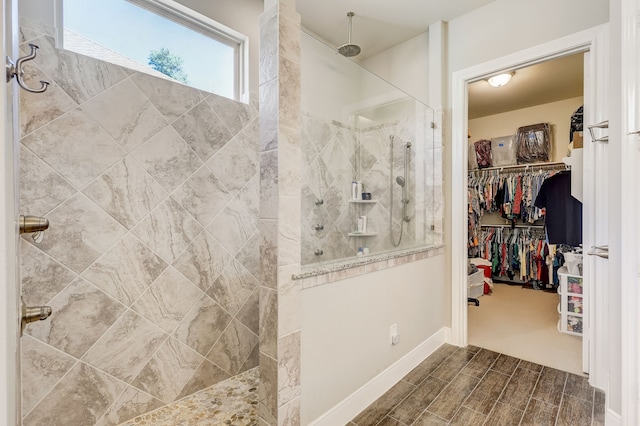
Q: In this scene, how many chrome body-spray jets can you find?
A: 3